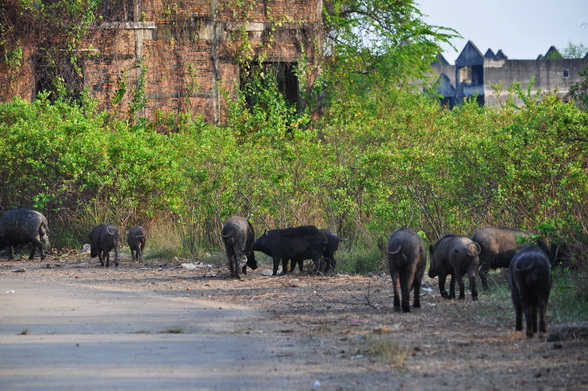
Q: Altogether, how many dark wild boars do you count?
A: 10